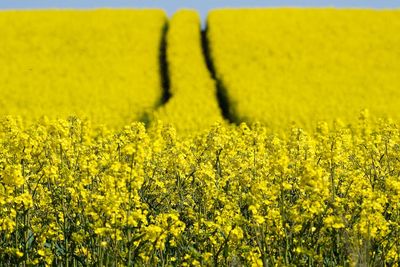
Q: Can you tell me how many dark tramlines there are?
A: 2